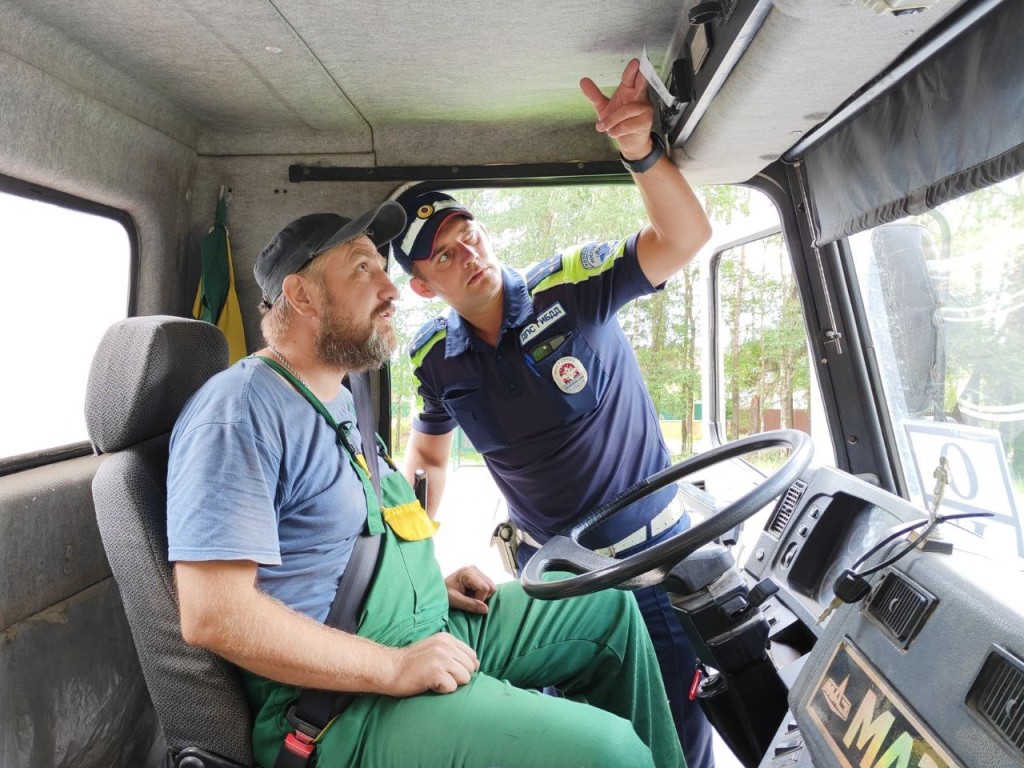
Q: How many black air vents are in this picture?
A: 3